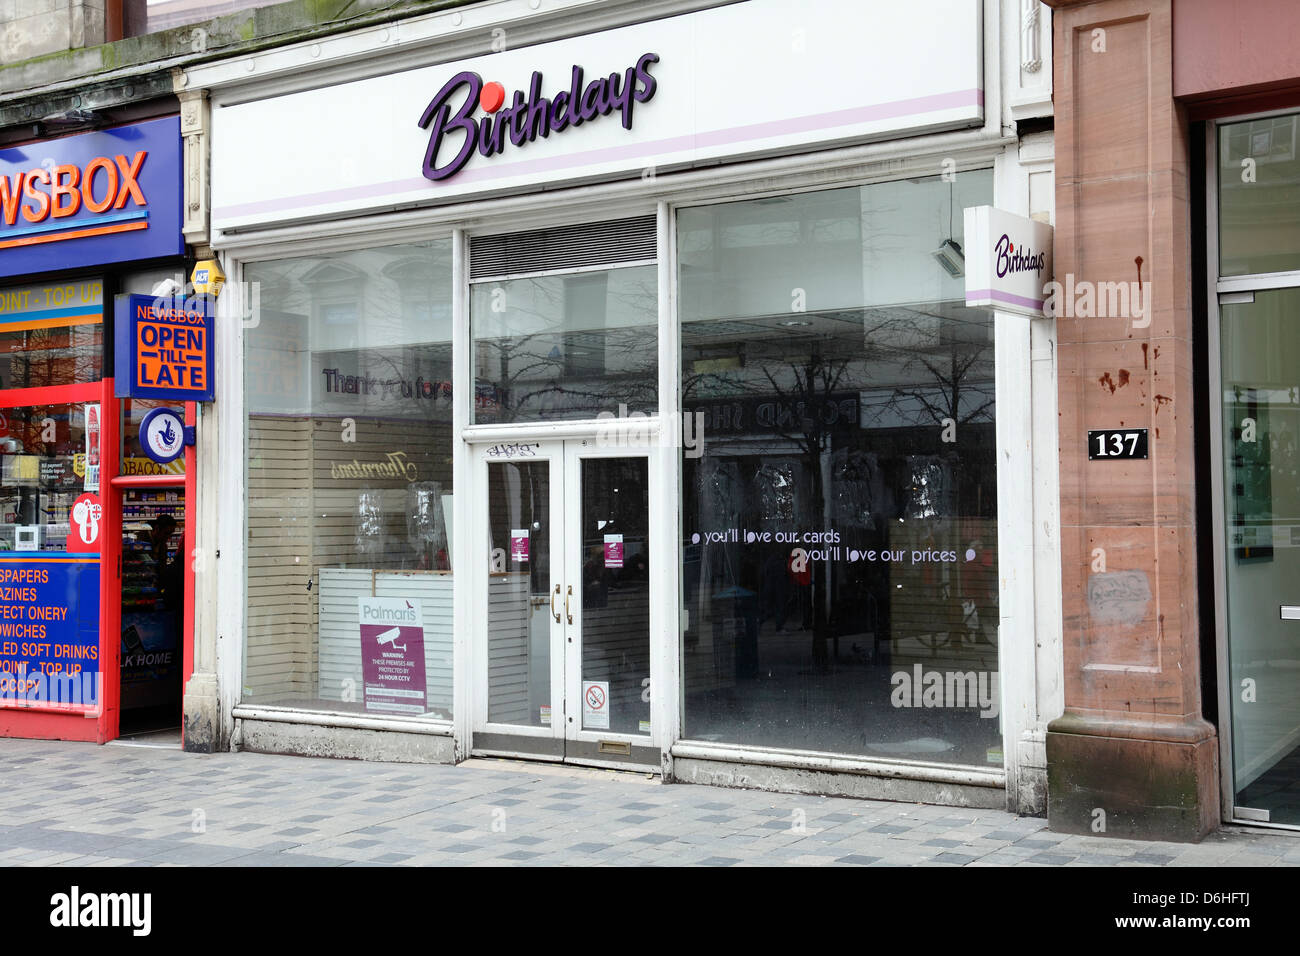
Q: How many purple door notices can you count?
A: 2